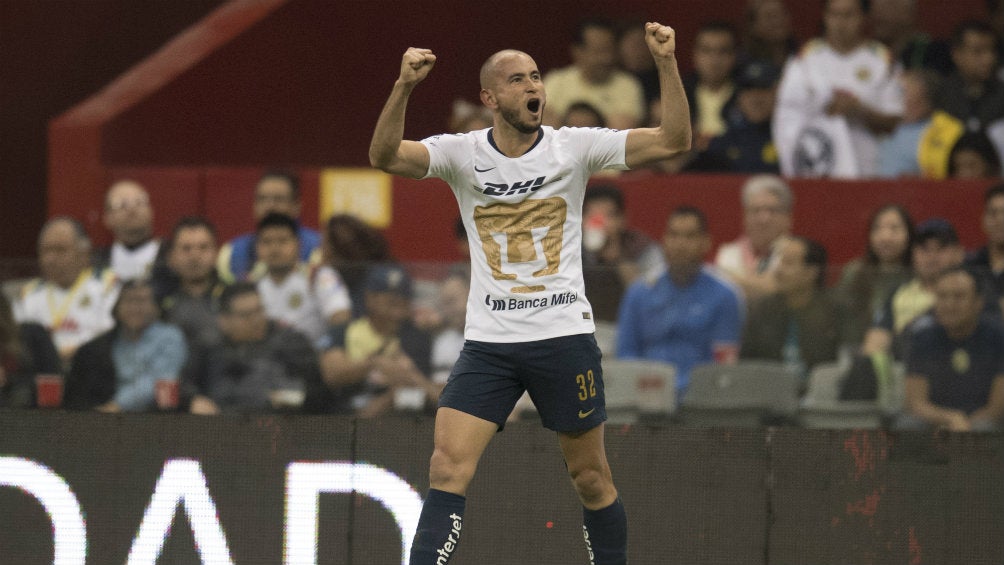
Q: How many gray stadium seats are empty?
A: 3